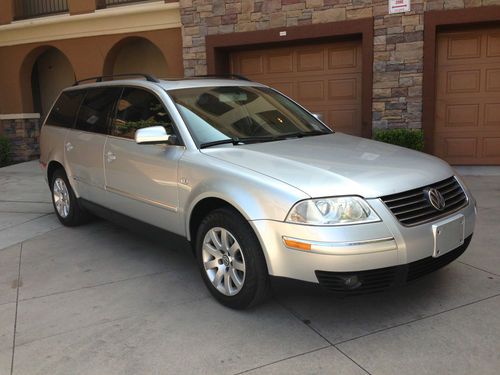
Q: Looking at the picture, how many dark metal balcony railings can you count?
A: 2